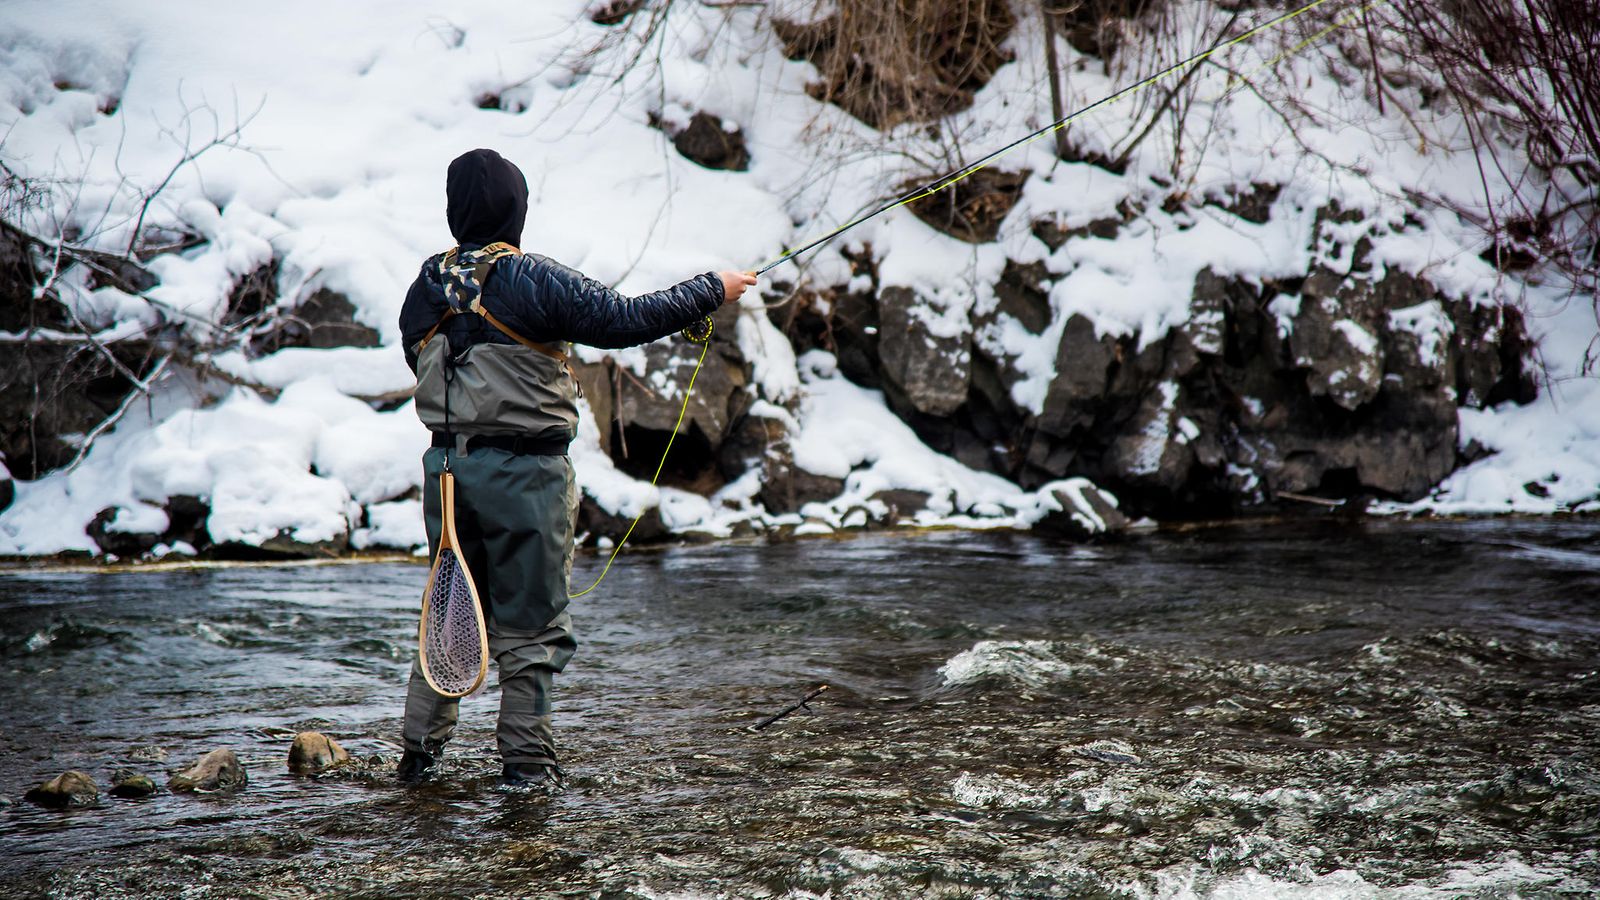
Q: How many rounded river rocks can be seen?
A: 4